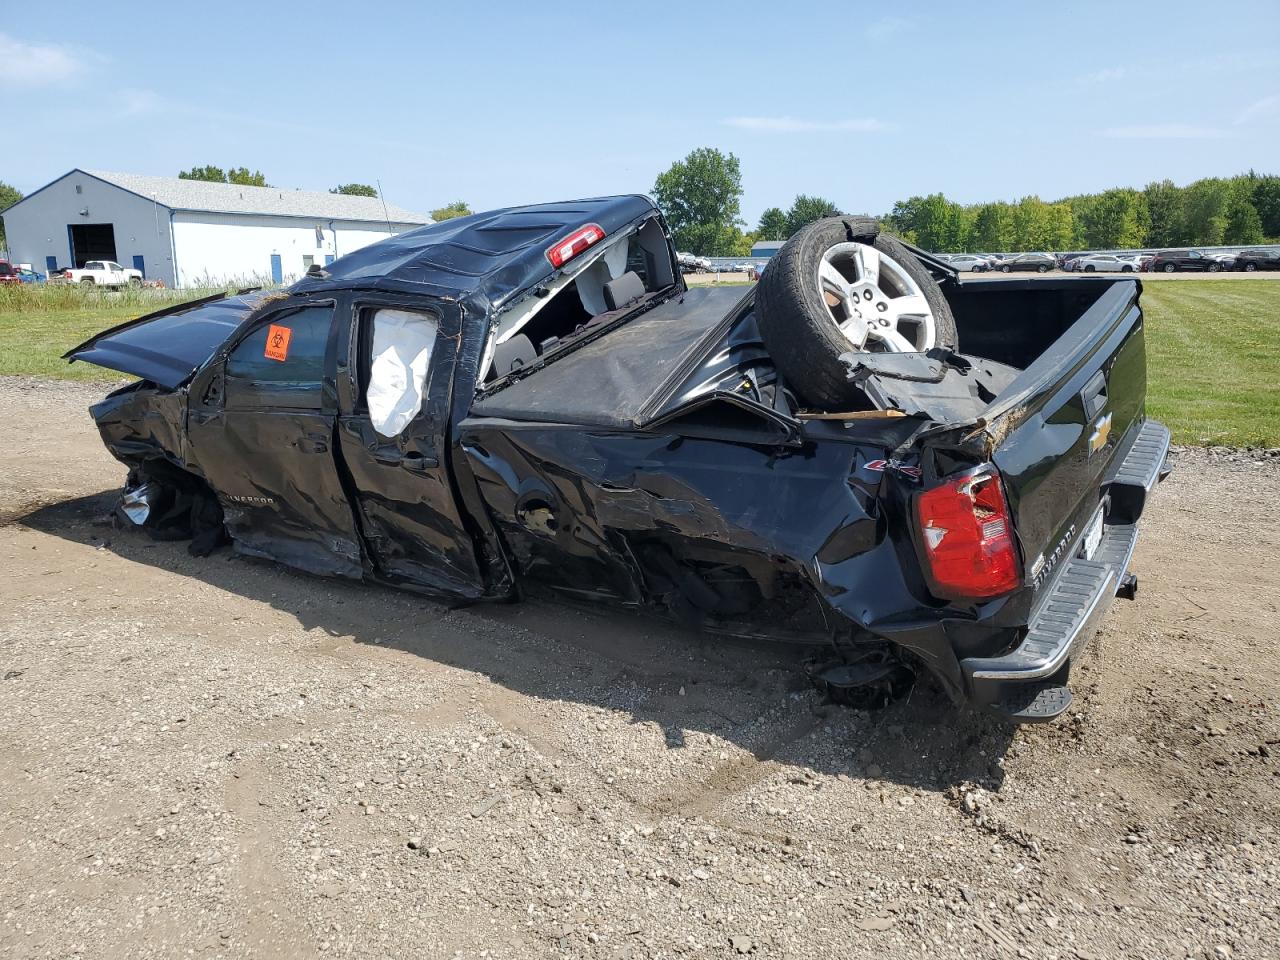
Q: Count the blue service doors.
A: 4